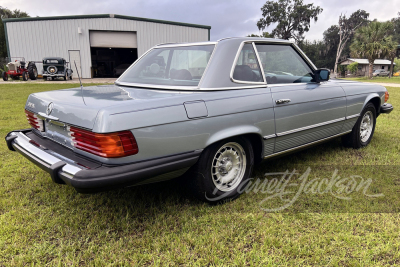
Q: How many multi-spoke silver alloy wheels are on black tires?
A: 2